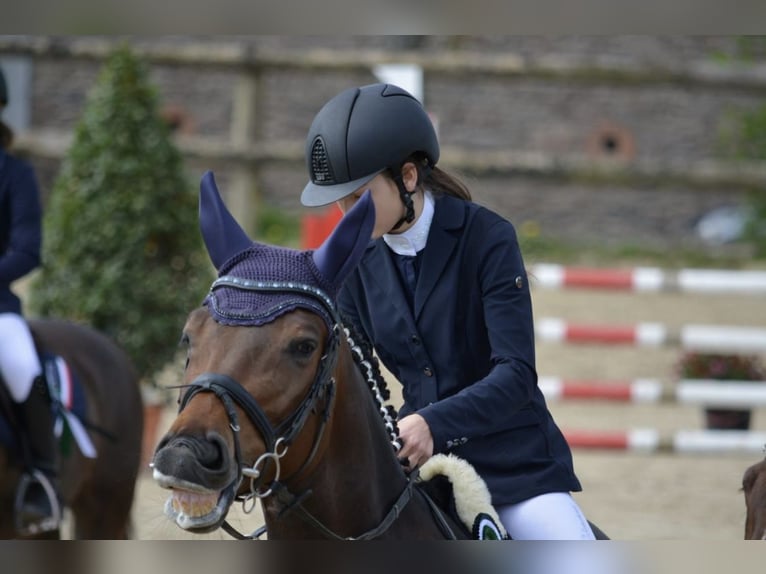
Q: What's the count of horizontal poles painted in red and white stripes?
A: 4